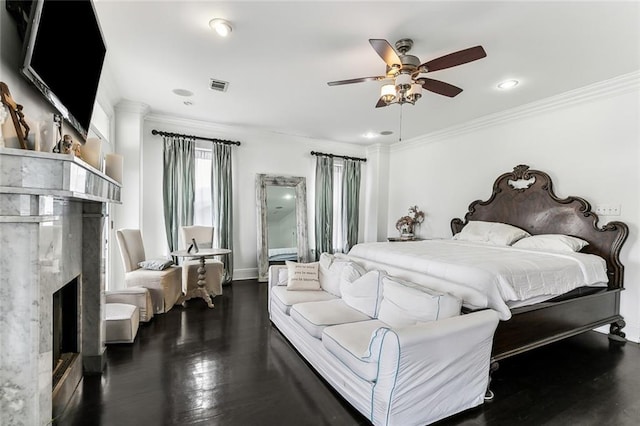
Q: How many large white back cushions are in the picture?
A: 3